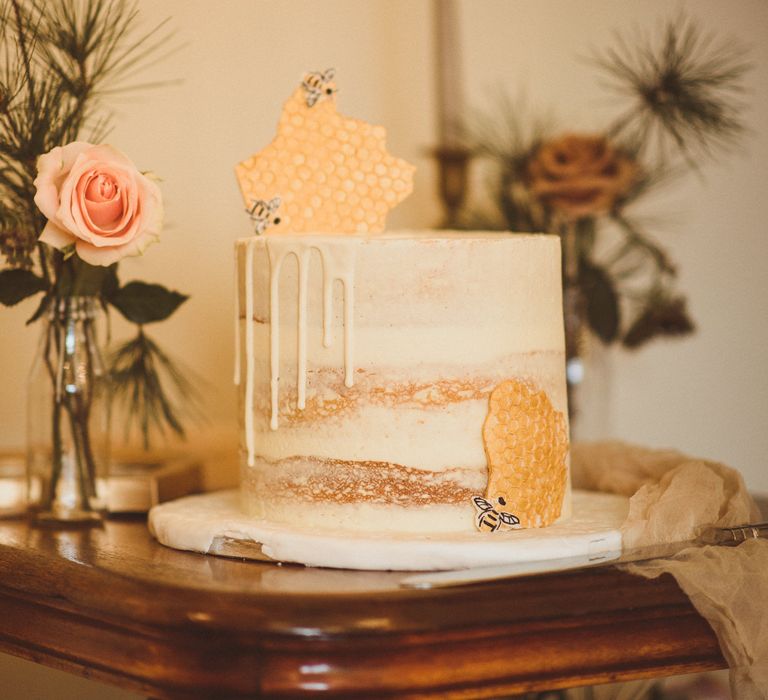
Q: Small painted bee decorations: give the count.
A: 3